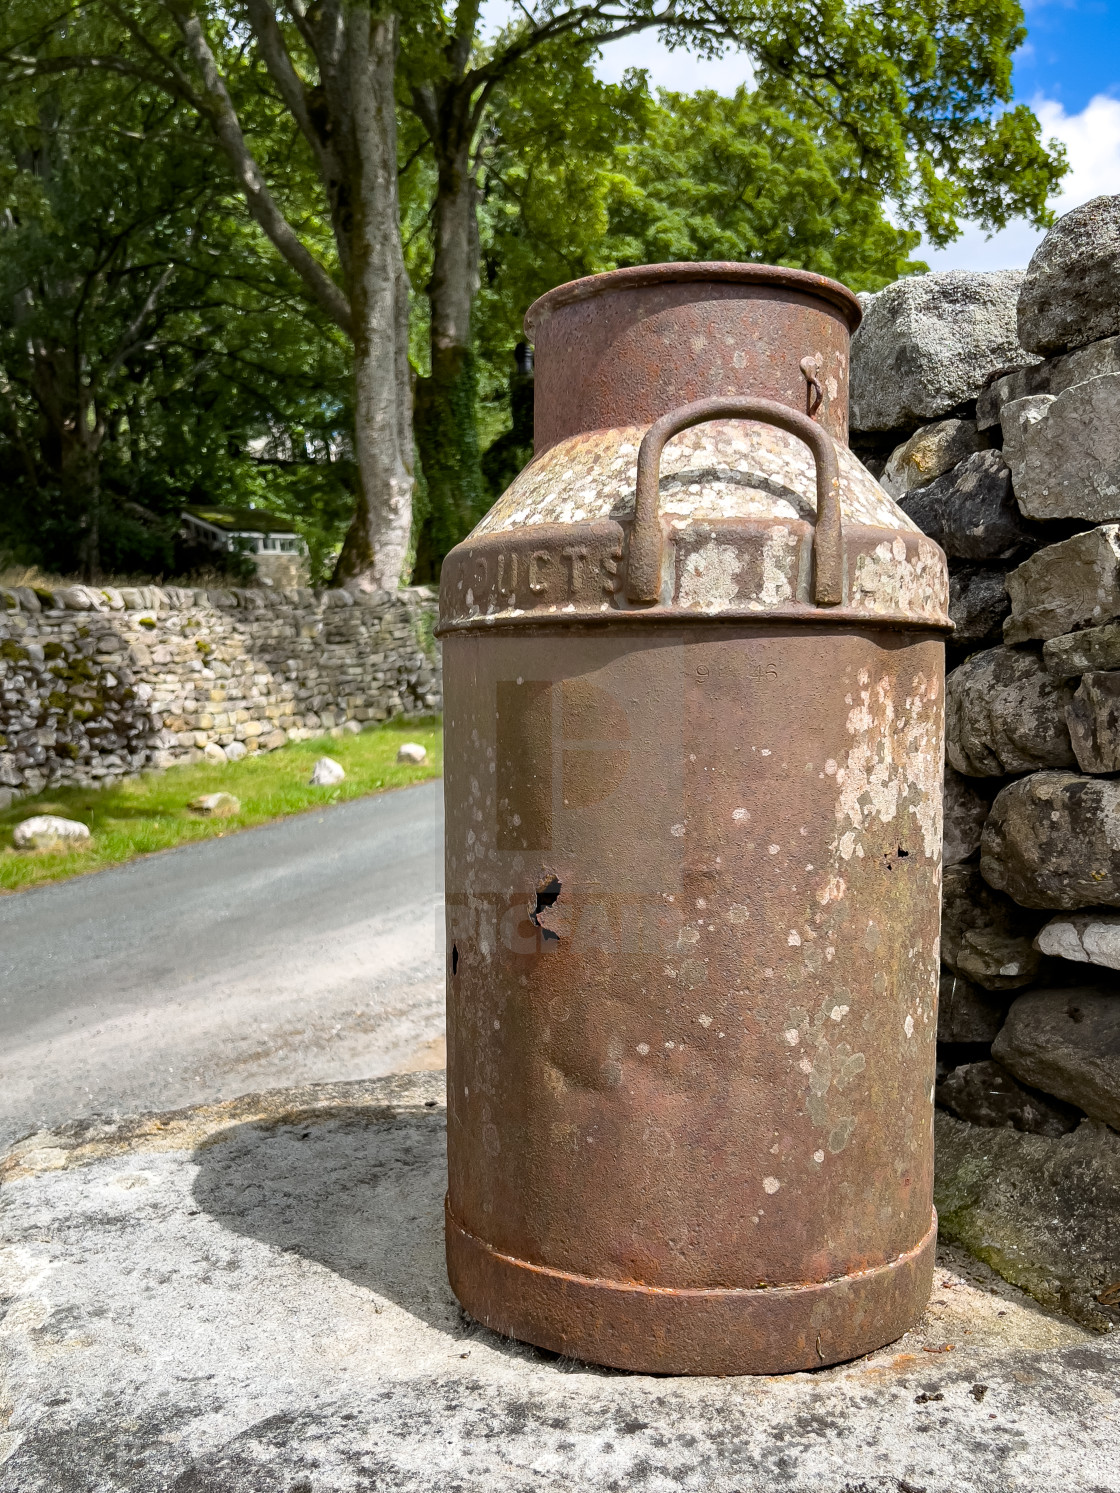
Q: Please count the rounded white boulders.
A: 4